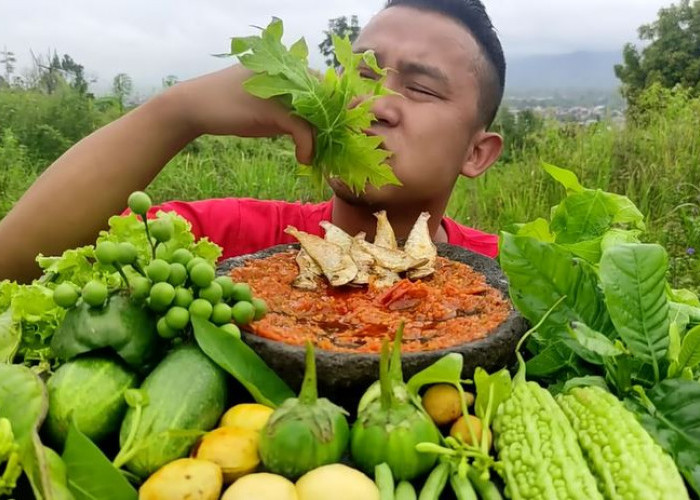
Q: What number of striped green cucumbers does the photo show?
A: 2